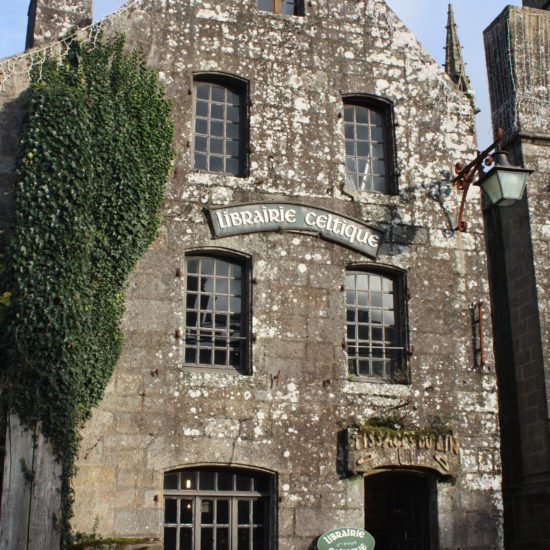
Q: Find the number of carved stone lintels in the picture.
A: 1